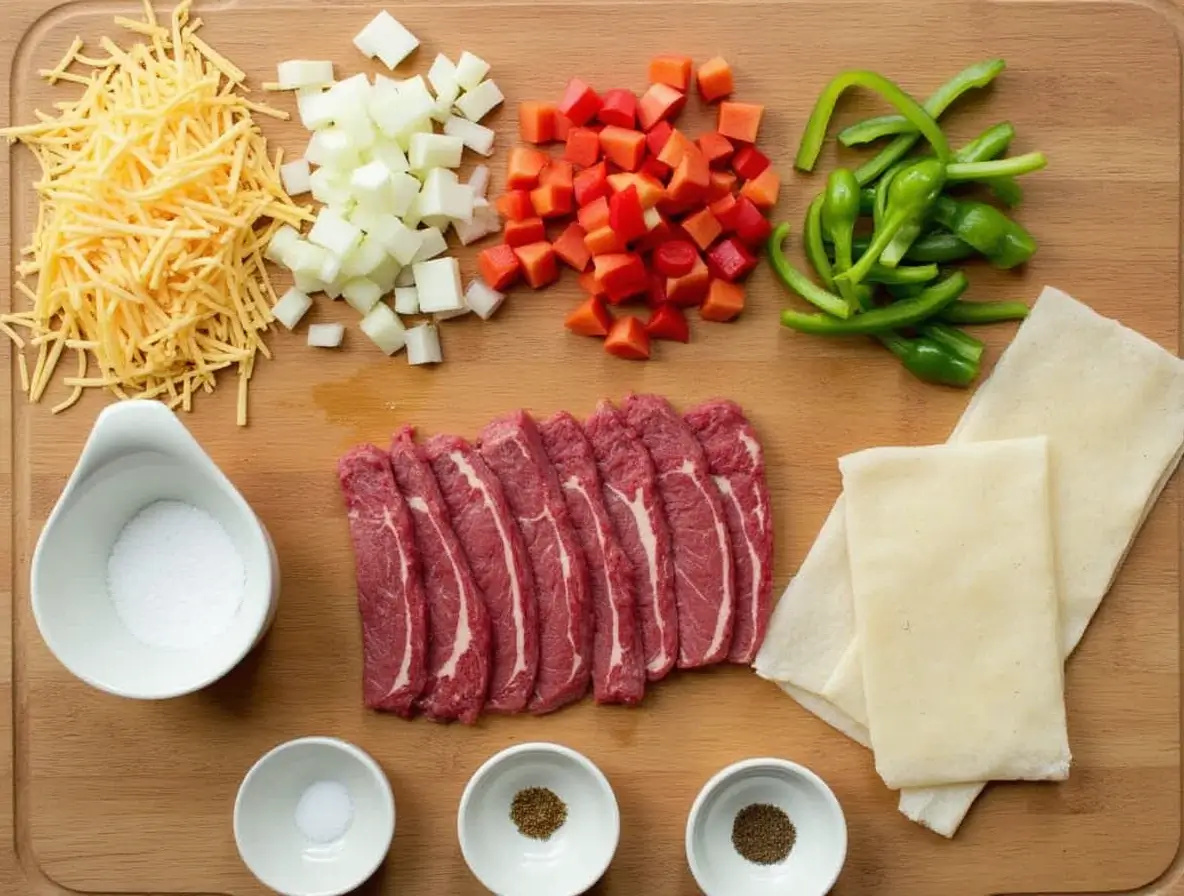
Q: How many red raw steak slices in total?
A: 8